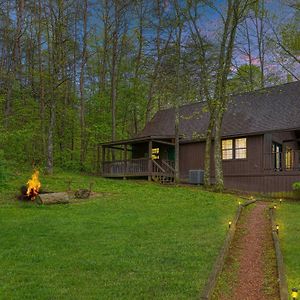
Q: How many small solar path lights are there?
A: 7